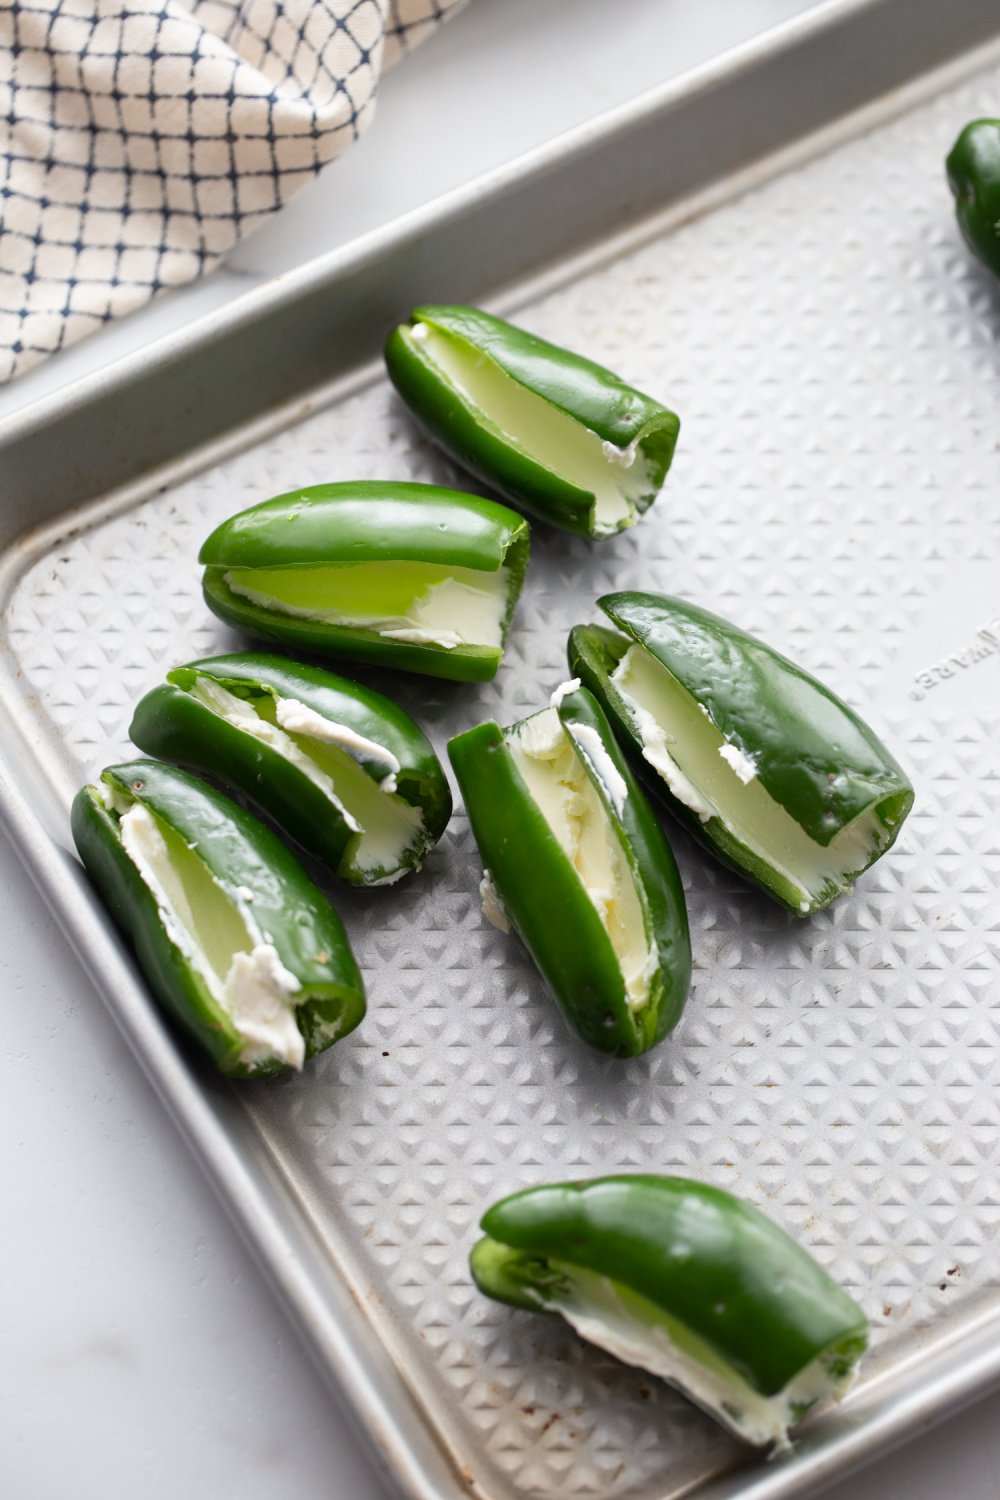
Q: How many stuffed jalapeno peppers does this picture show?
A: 7